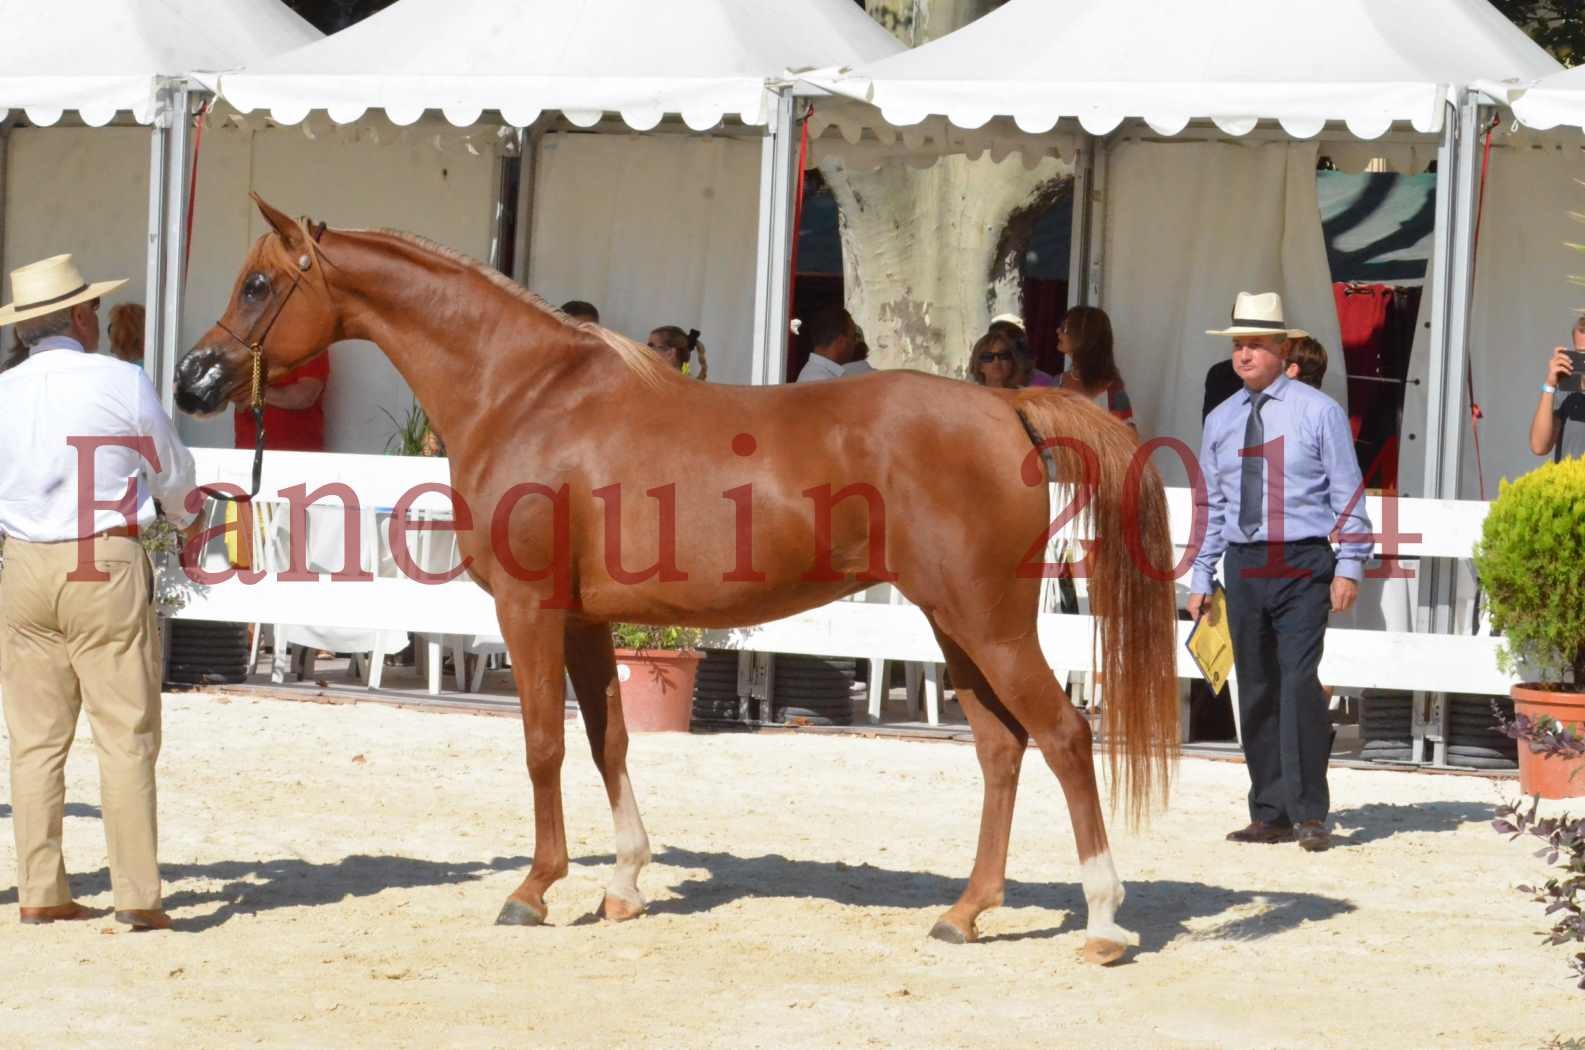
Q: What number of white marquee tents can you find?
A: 4